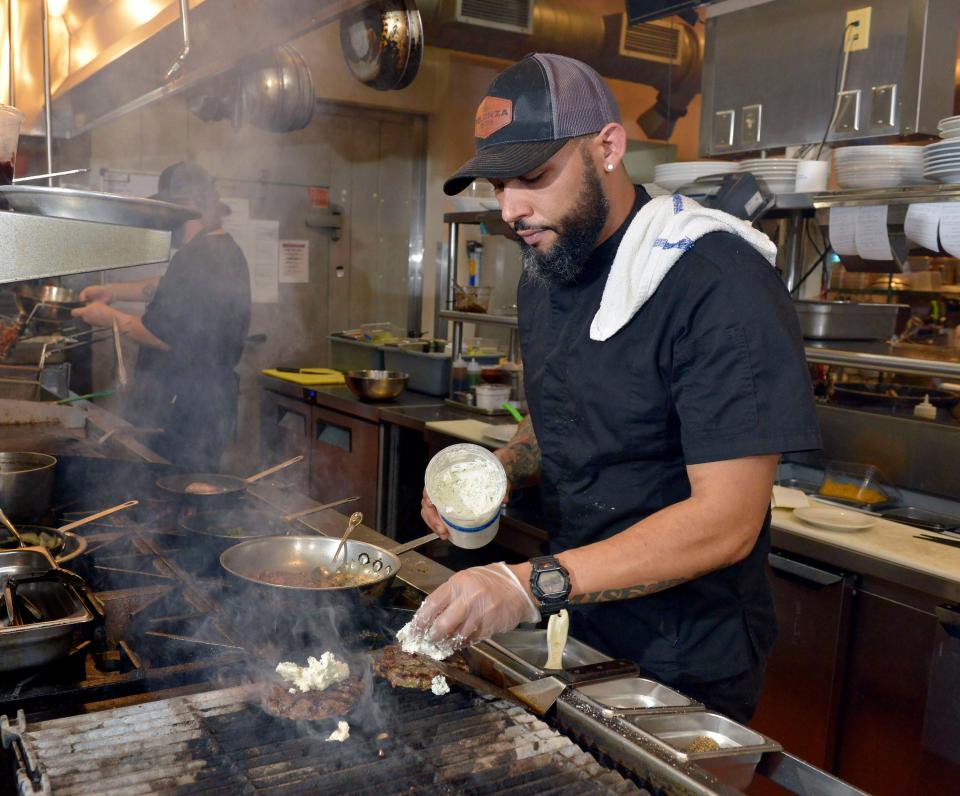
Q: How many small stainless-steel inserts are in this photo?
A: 3